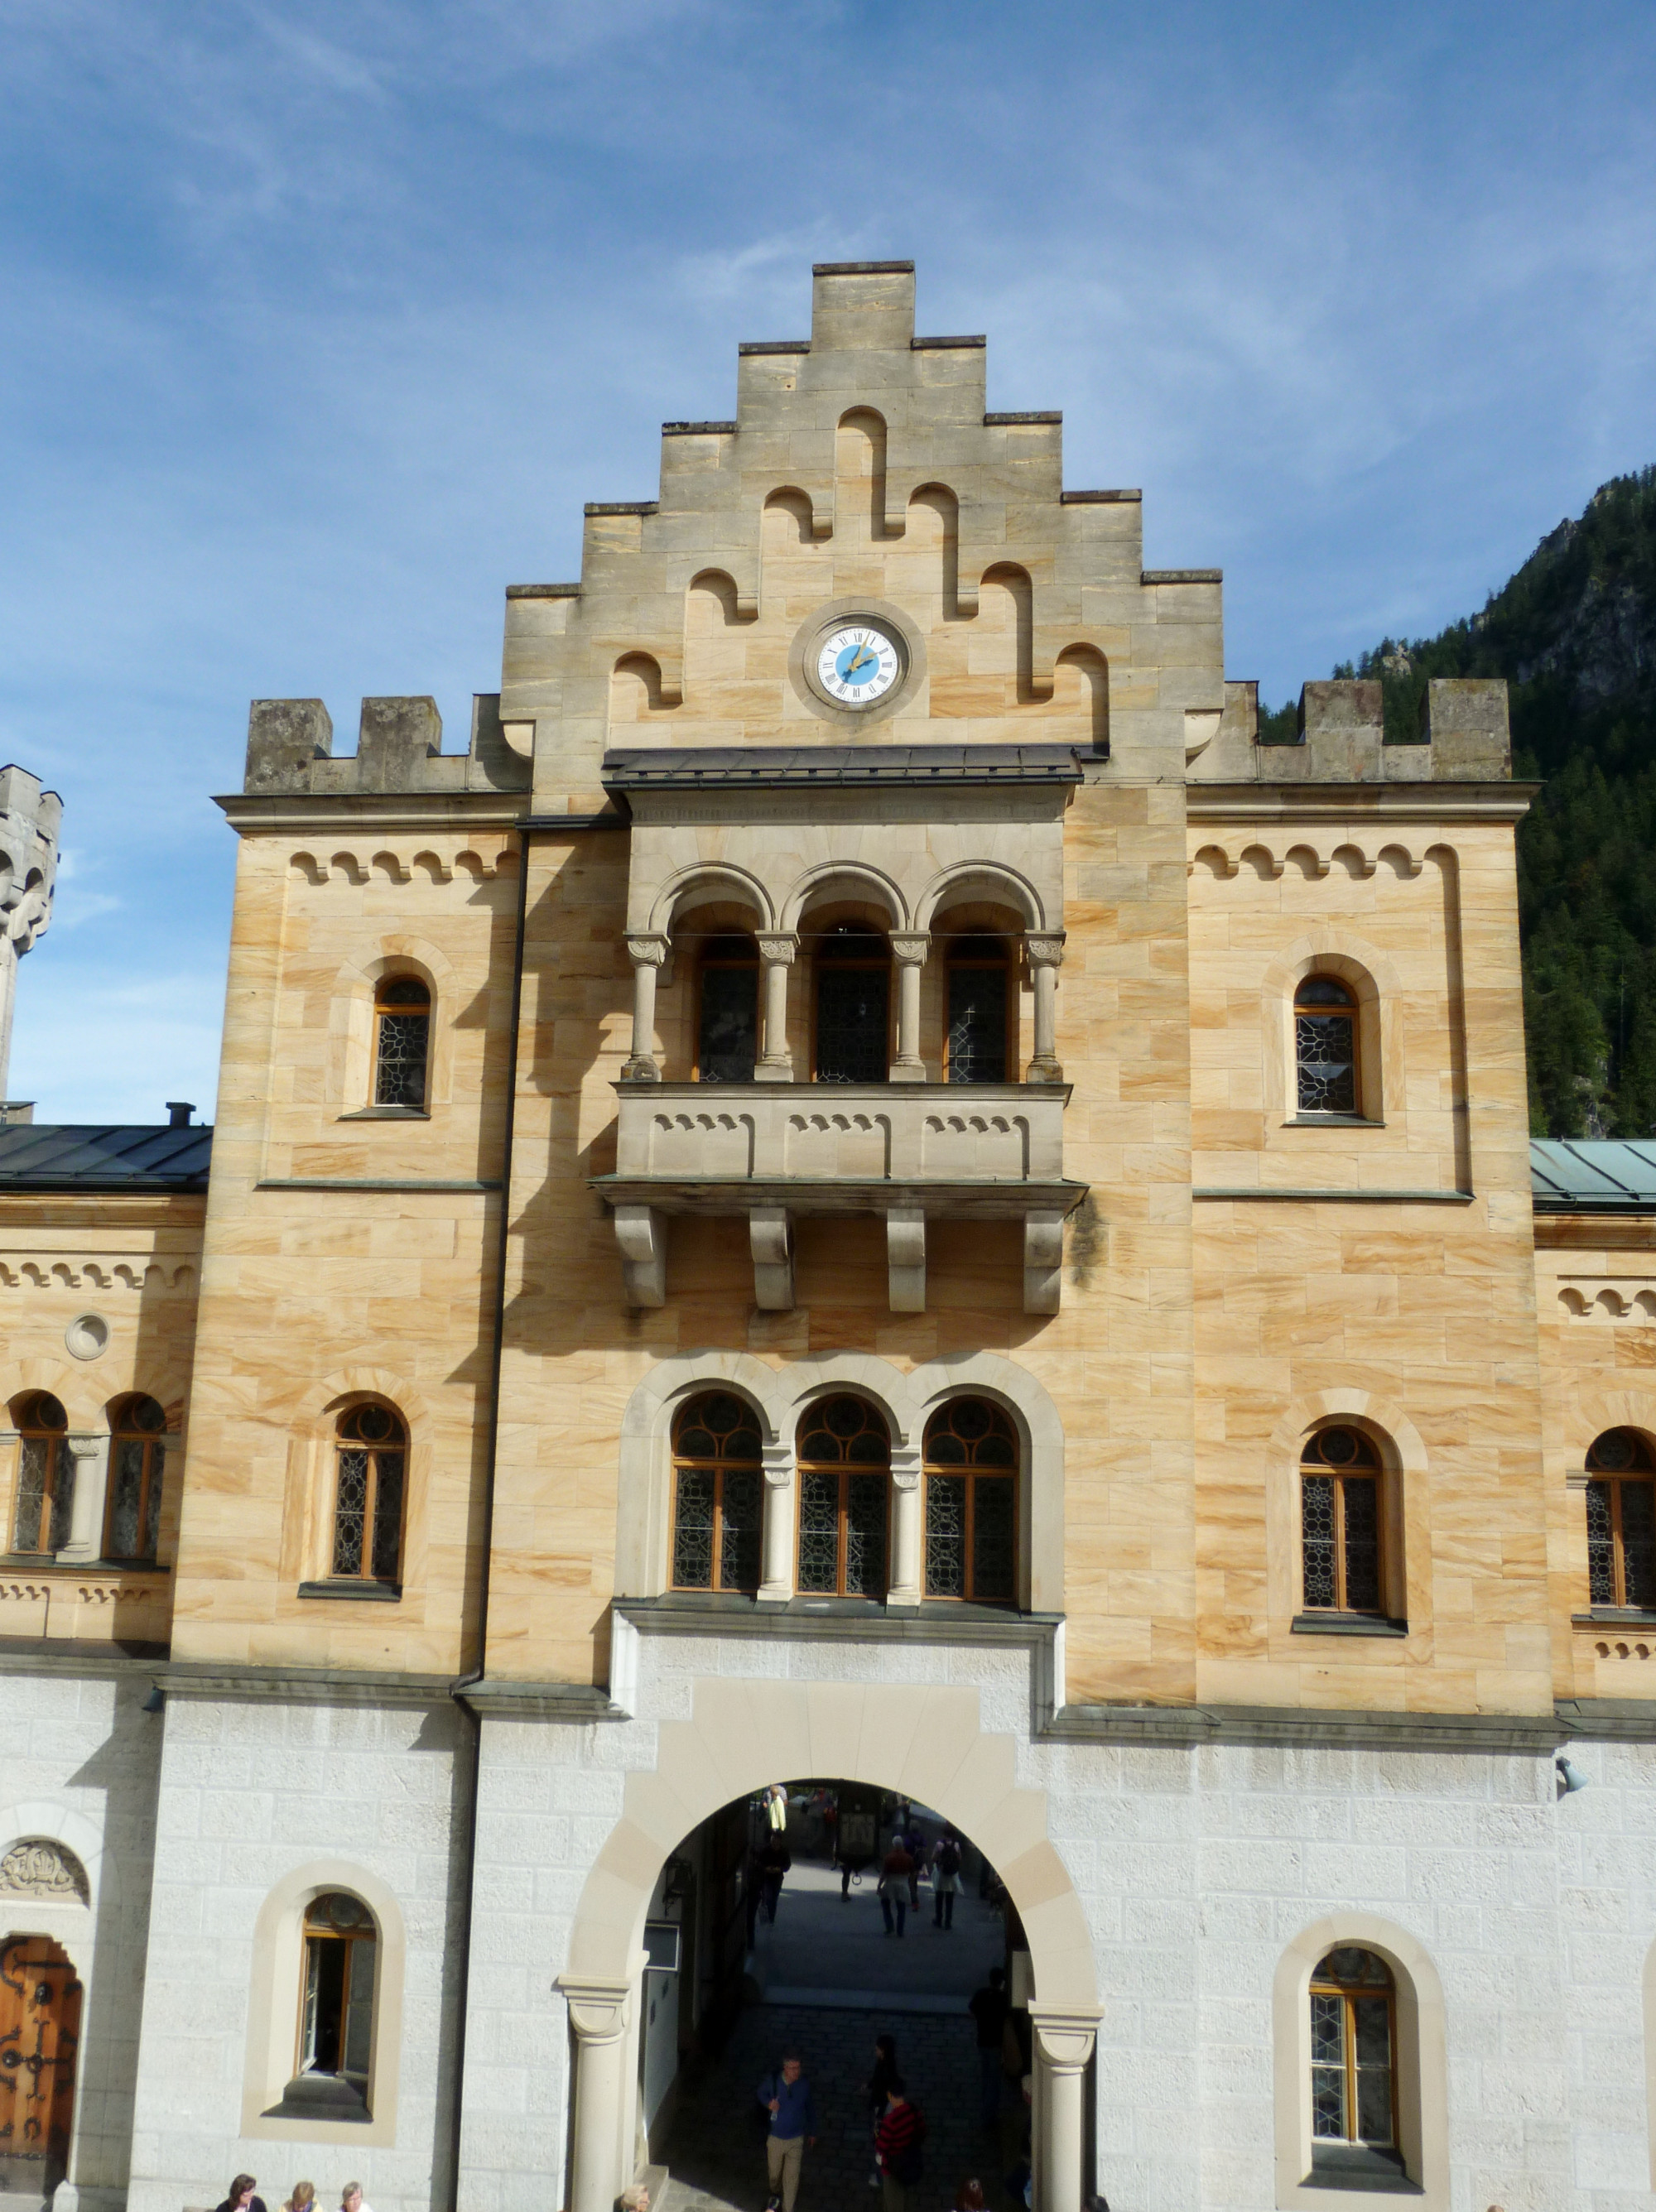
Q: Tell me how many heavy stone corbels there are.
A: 4